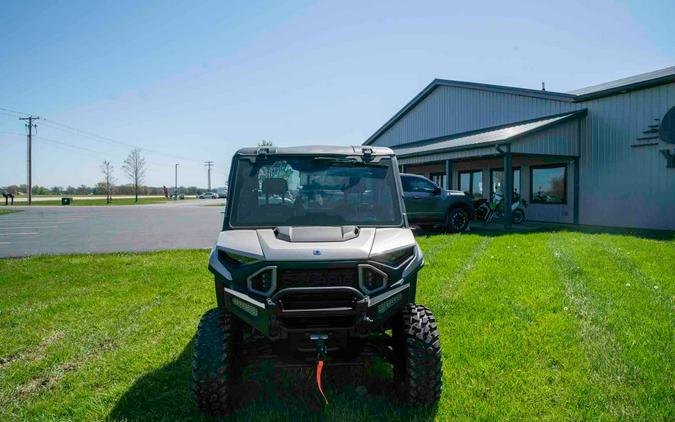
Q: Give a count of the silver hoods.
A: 1